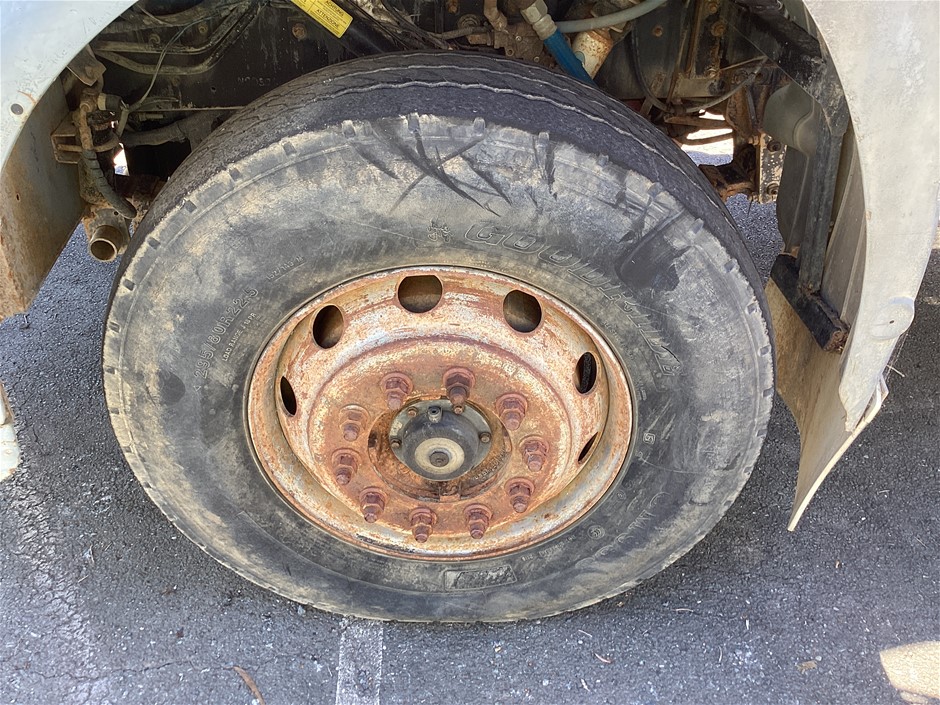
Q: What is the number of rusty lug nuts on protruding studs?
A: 10